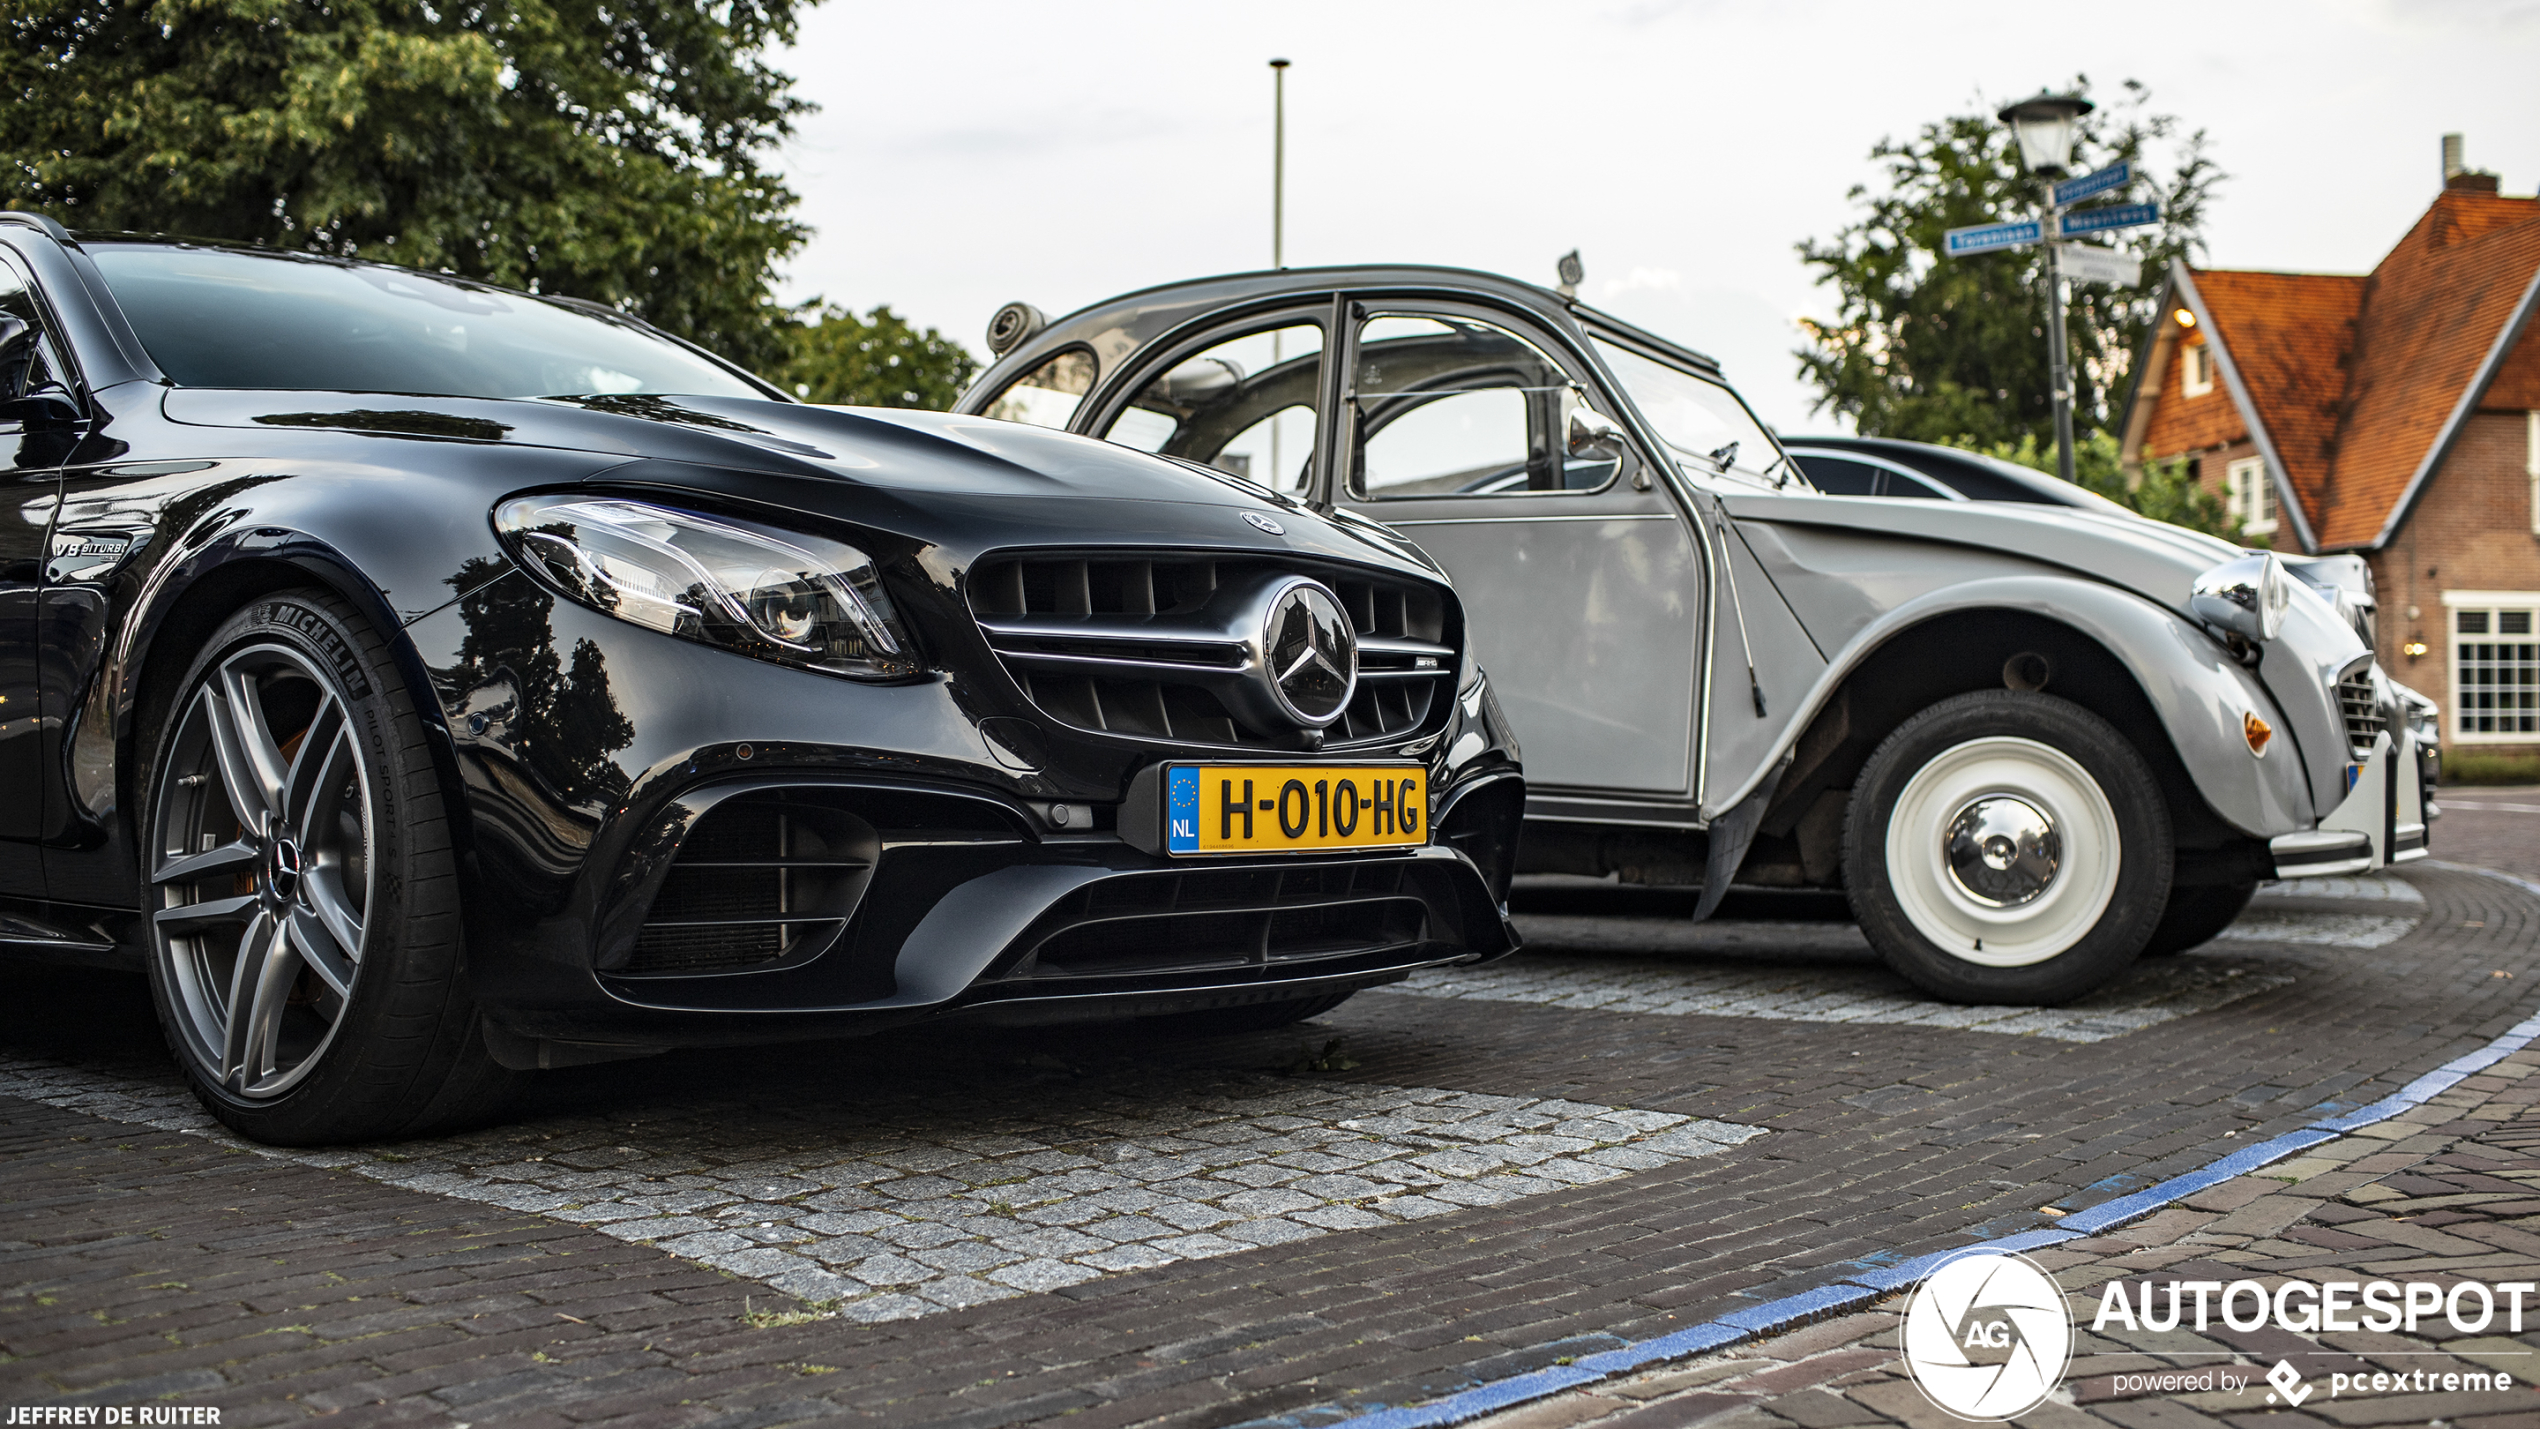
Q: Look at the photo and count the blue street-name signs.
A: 3